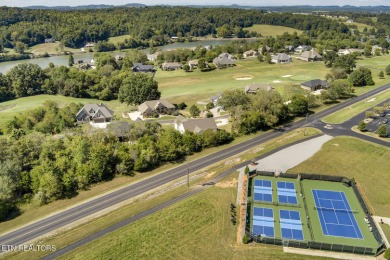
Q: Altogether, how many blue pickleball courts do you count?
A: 4